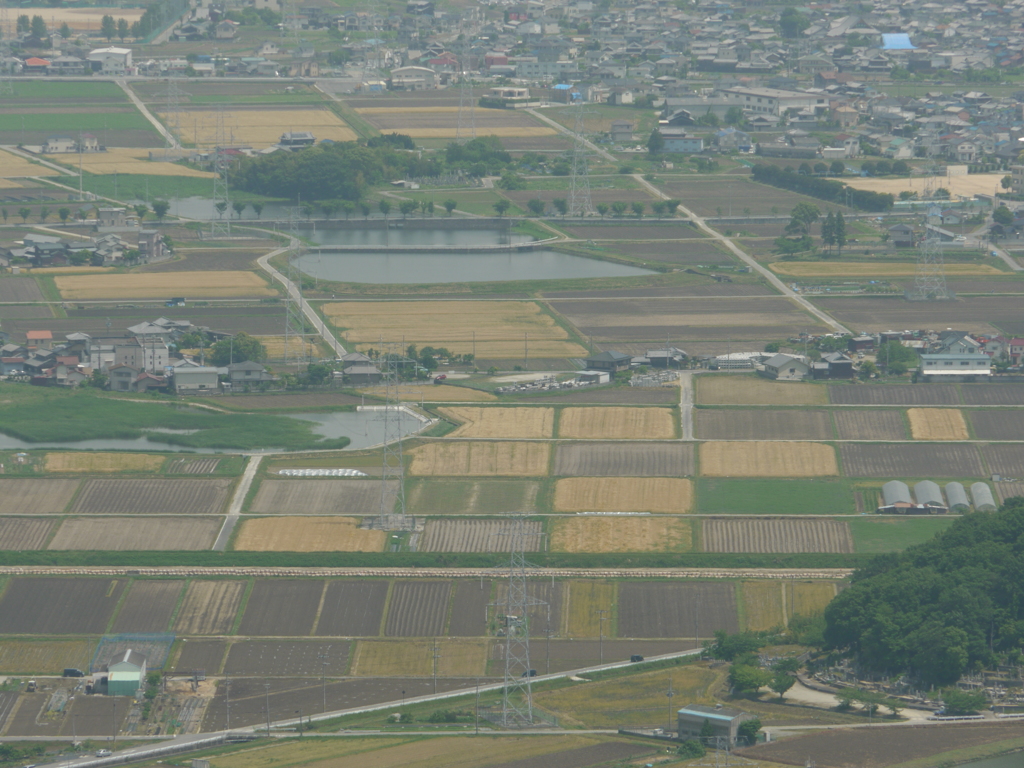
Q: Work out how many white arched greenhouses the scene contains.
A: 4